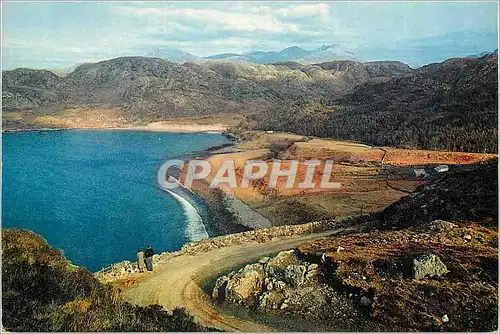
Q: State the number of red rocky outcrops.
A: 0